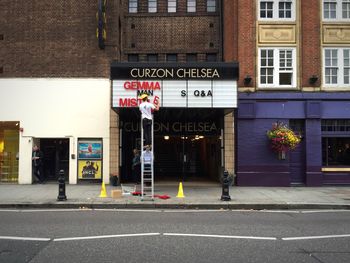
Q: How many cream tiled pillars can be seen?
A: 2